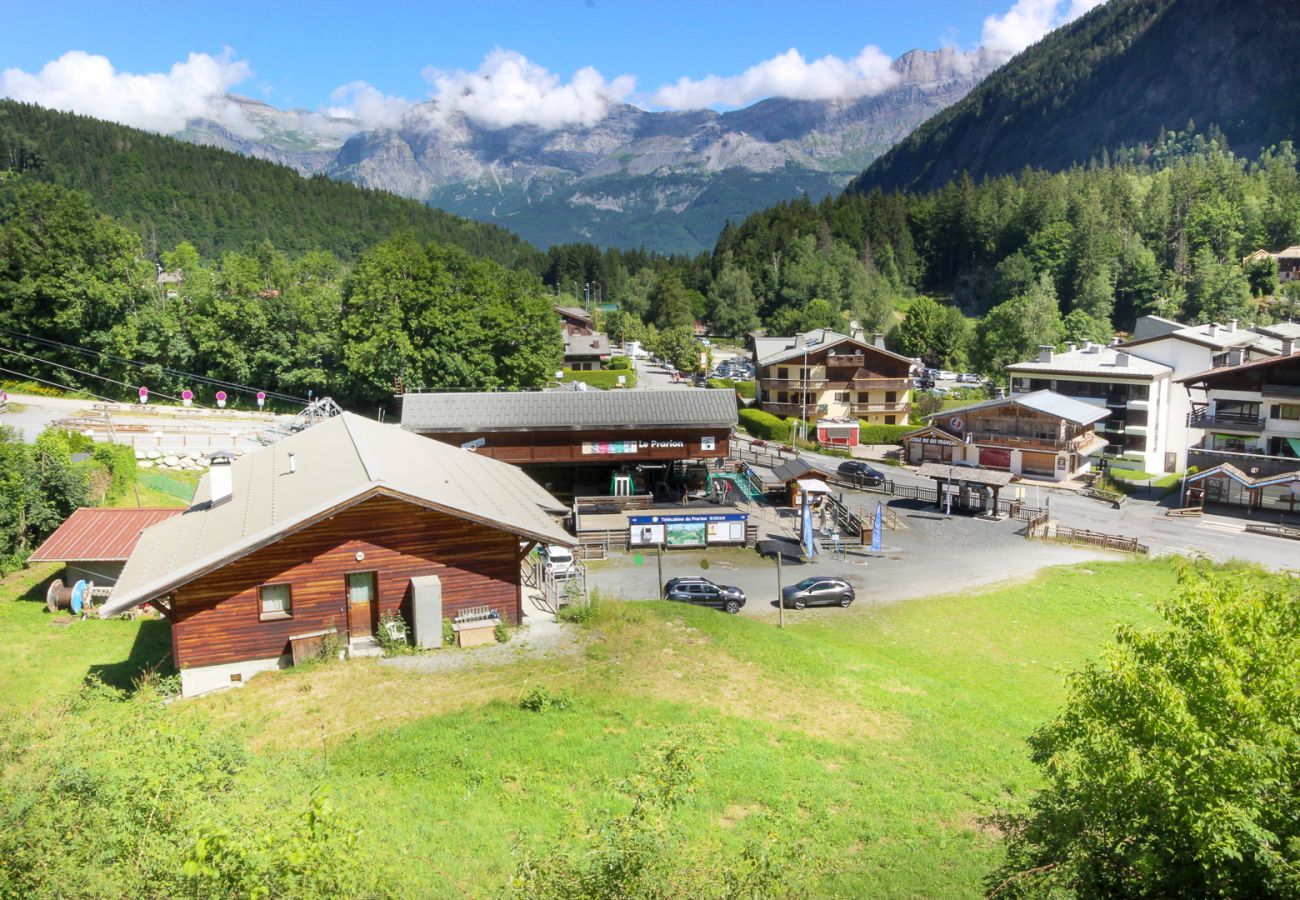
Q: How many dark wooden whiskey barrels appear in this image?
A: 0